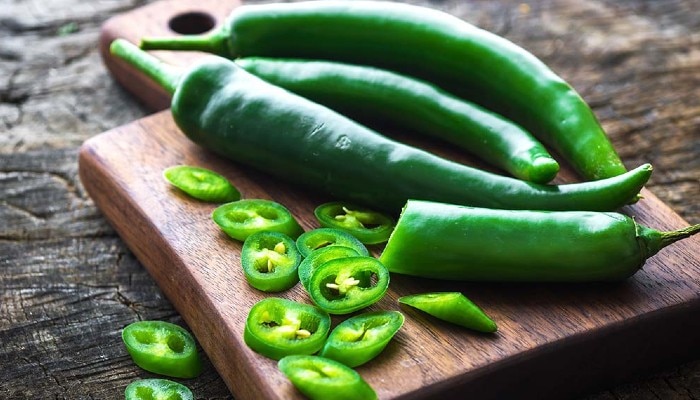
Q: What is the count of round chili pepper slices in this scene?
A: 12